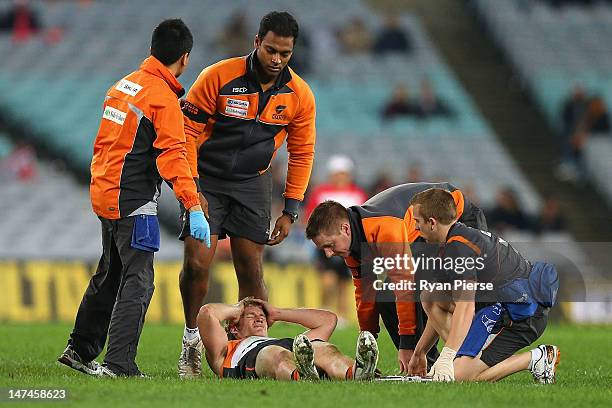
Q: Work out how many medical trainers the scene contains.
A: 4